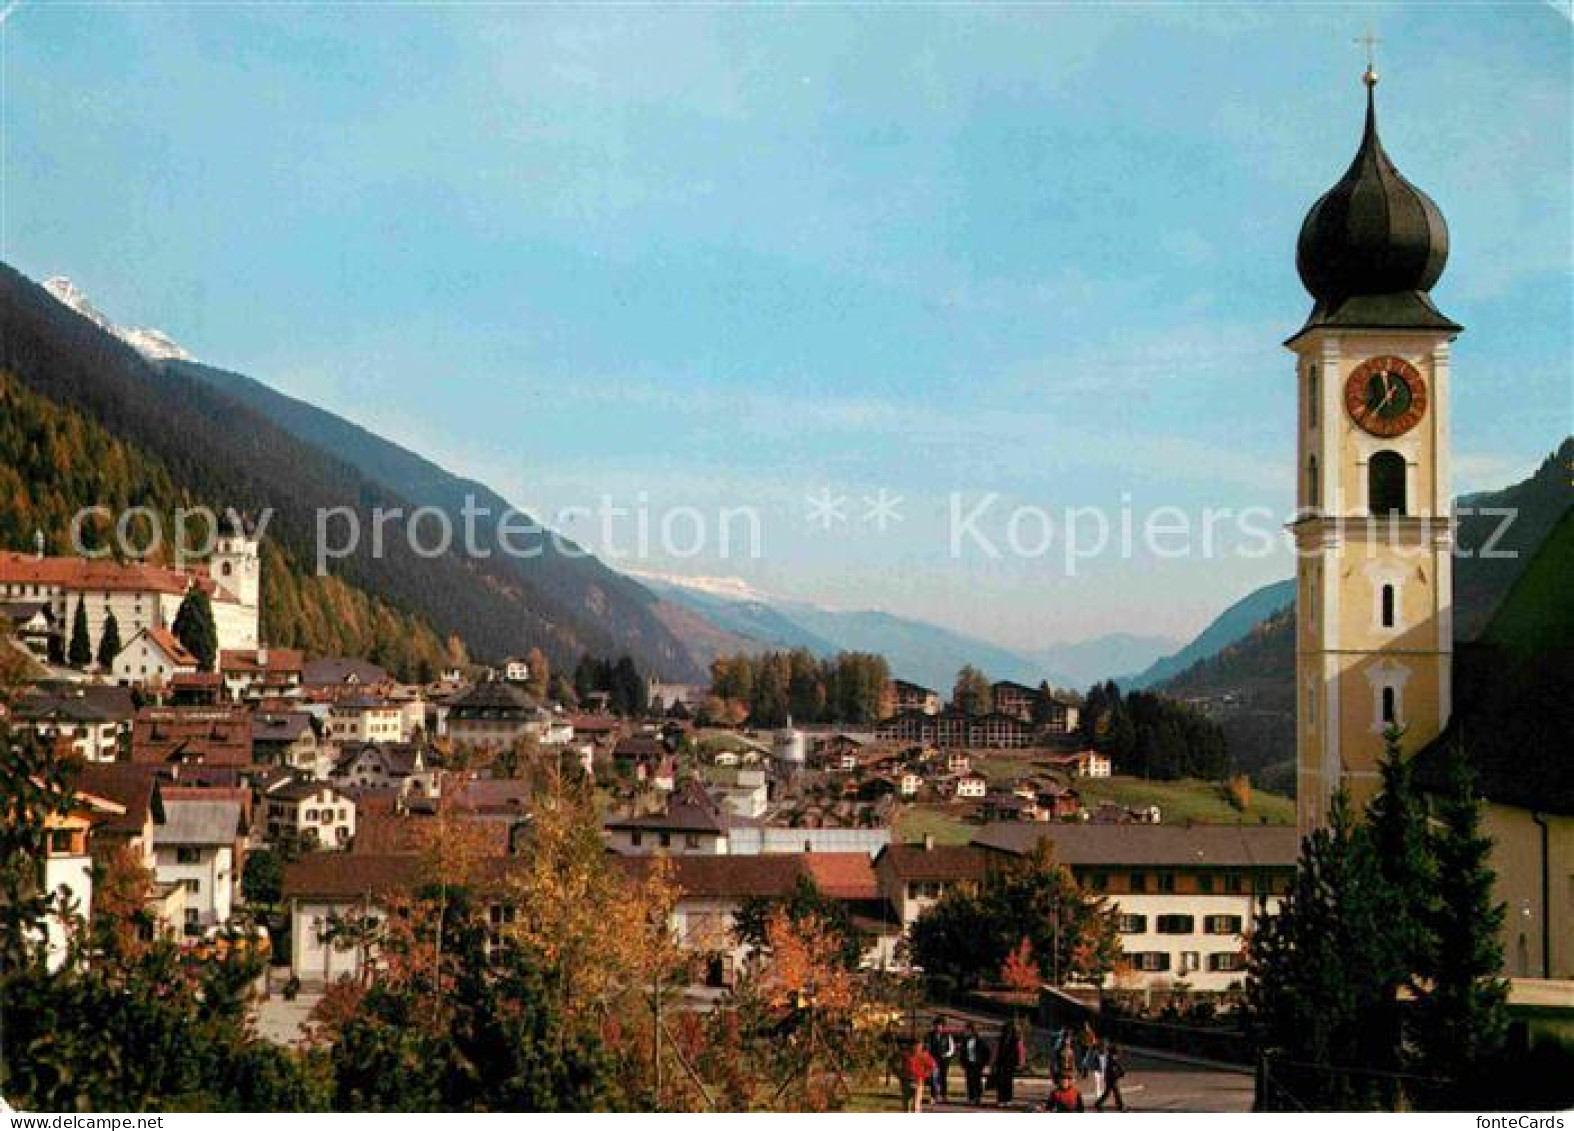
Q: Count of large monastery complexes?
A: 1